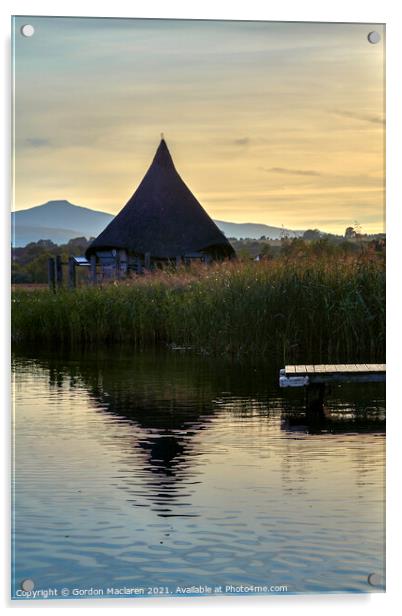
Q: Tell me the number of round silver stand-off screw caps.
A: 4